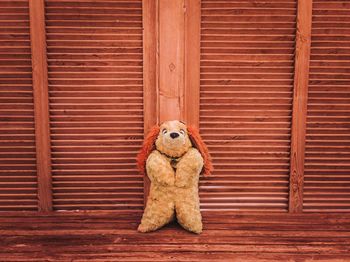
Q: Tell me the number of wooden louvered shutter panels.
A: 4